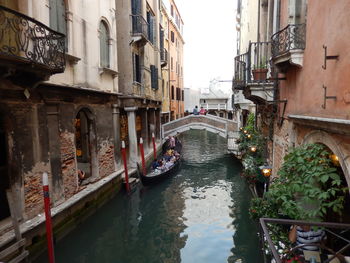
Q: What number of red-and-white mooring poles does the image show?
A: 4